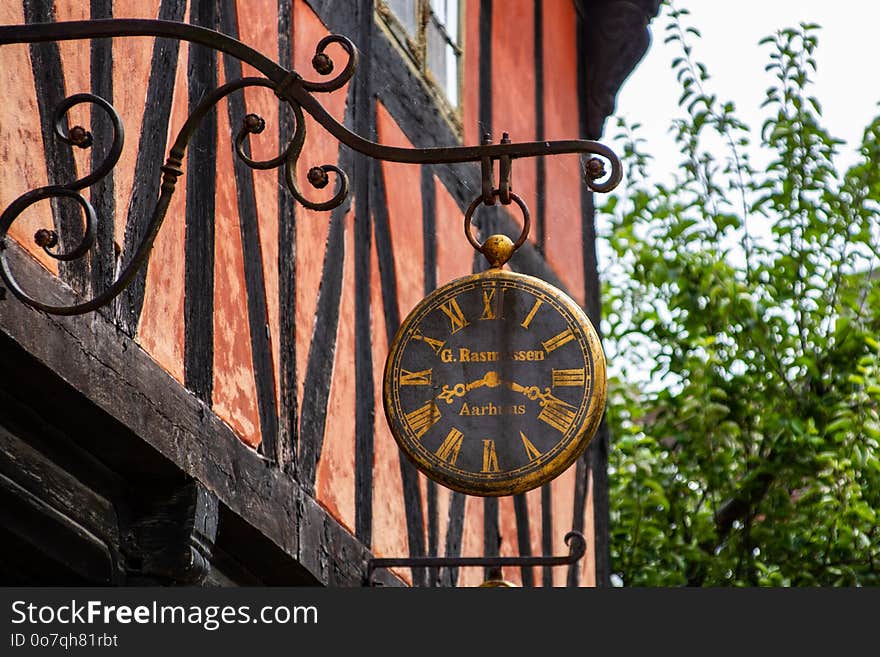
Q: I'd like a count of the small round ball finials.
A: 6